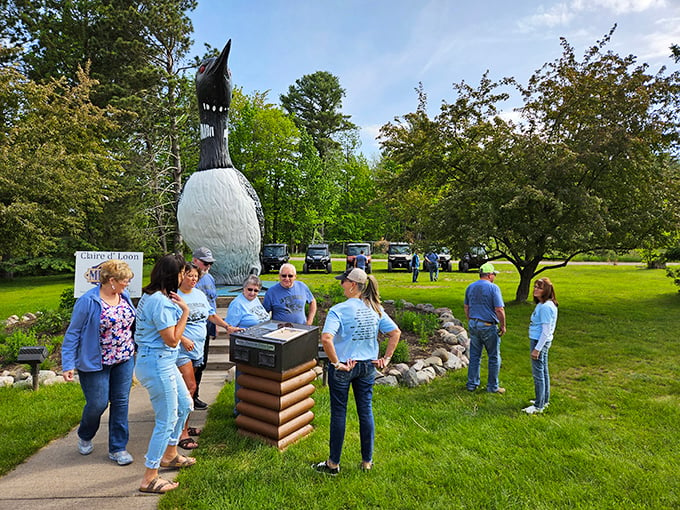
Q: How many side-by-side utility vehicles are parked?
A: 6